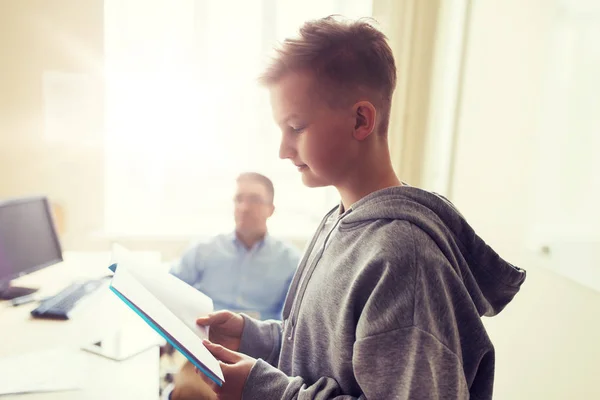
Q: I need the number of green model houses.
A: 0